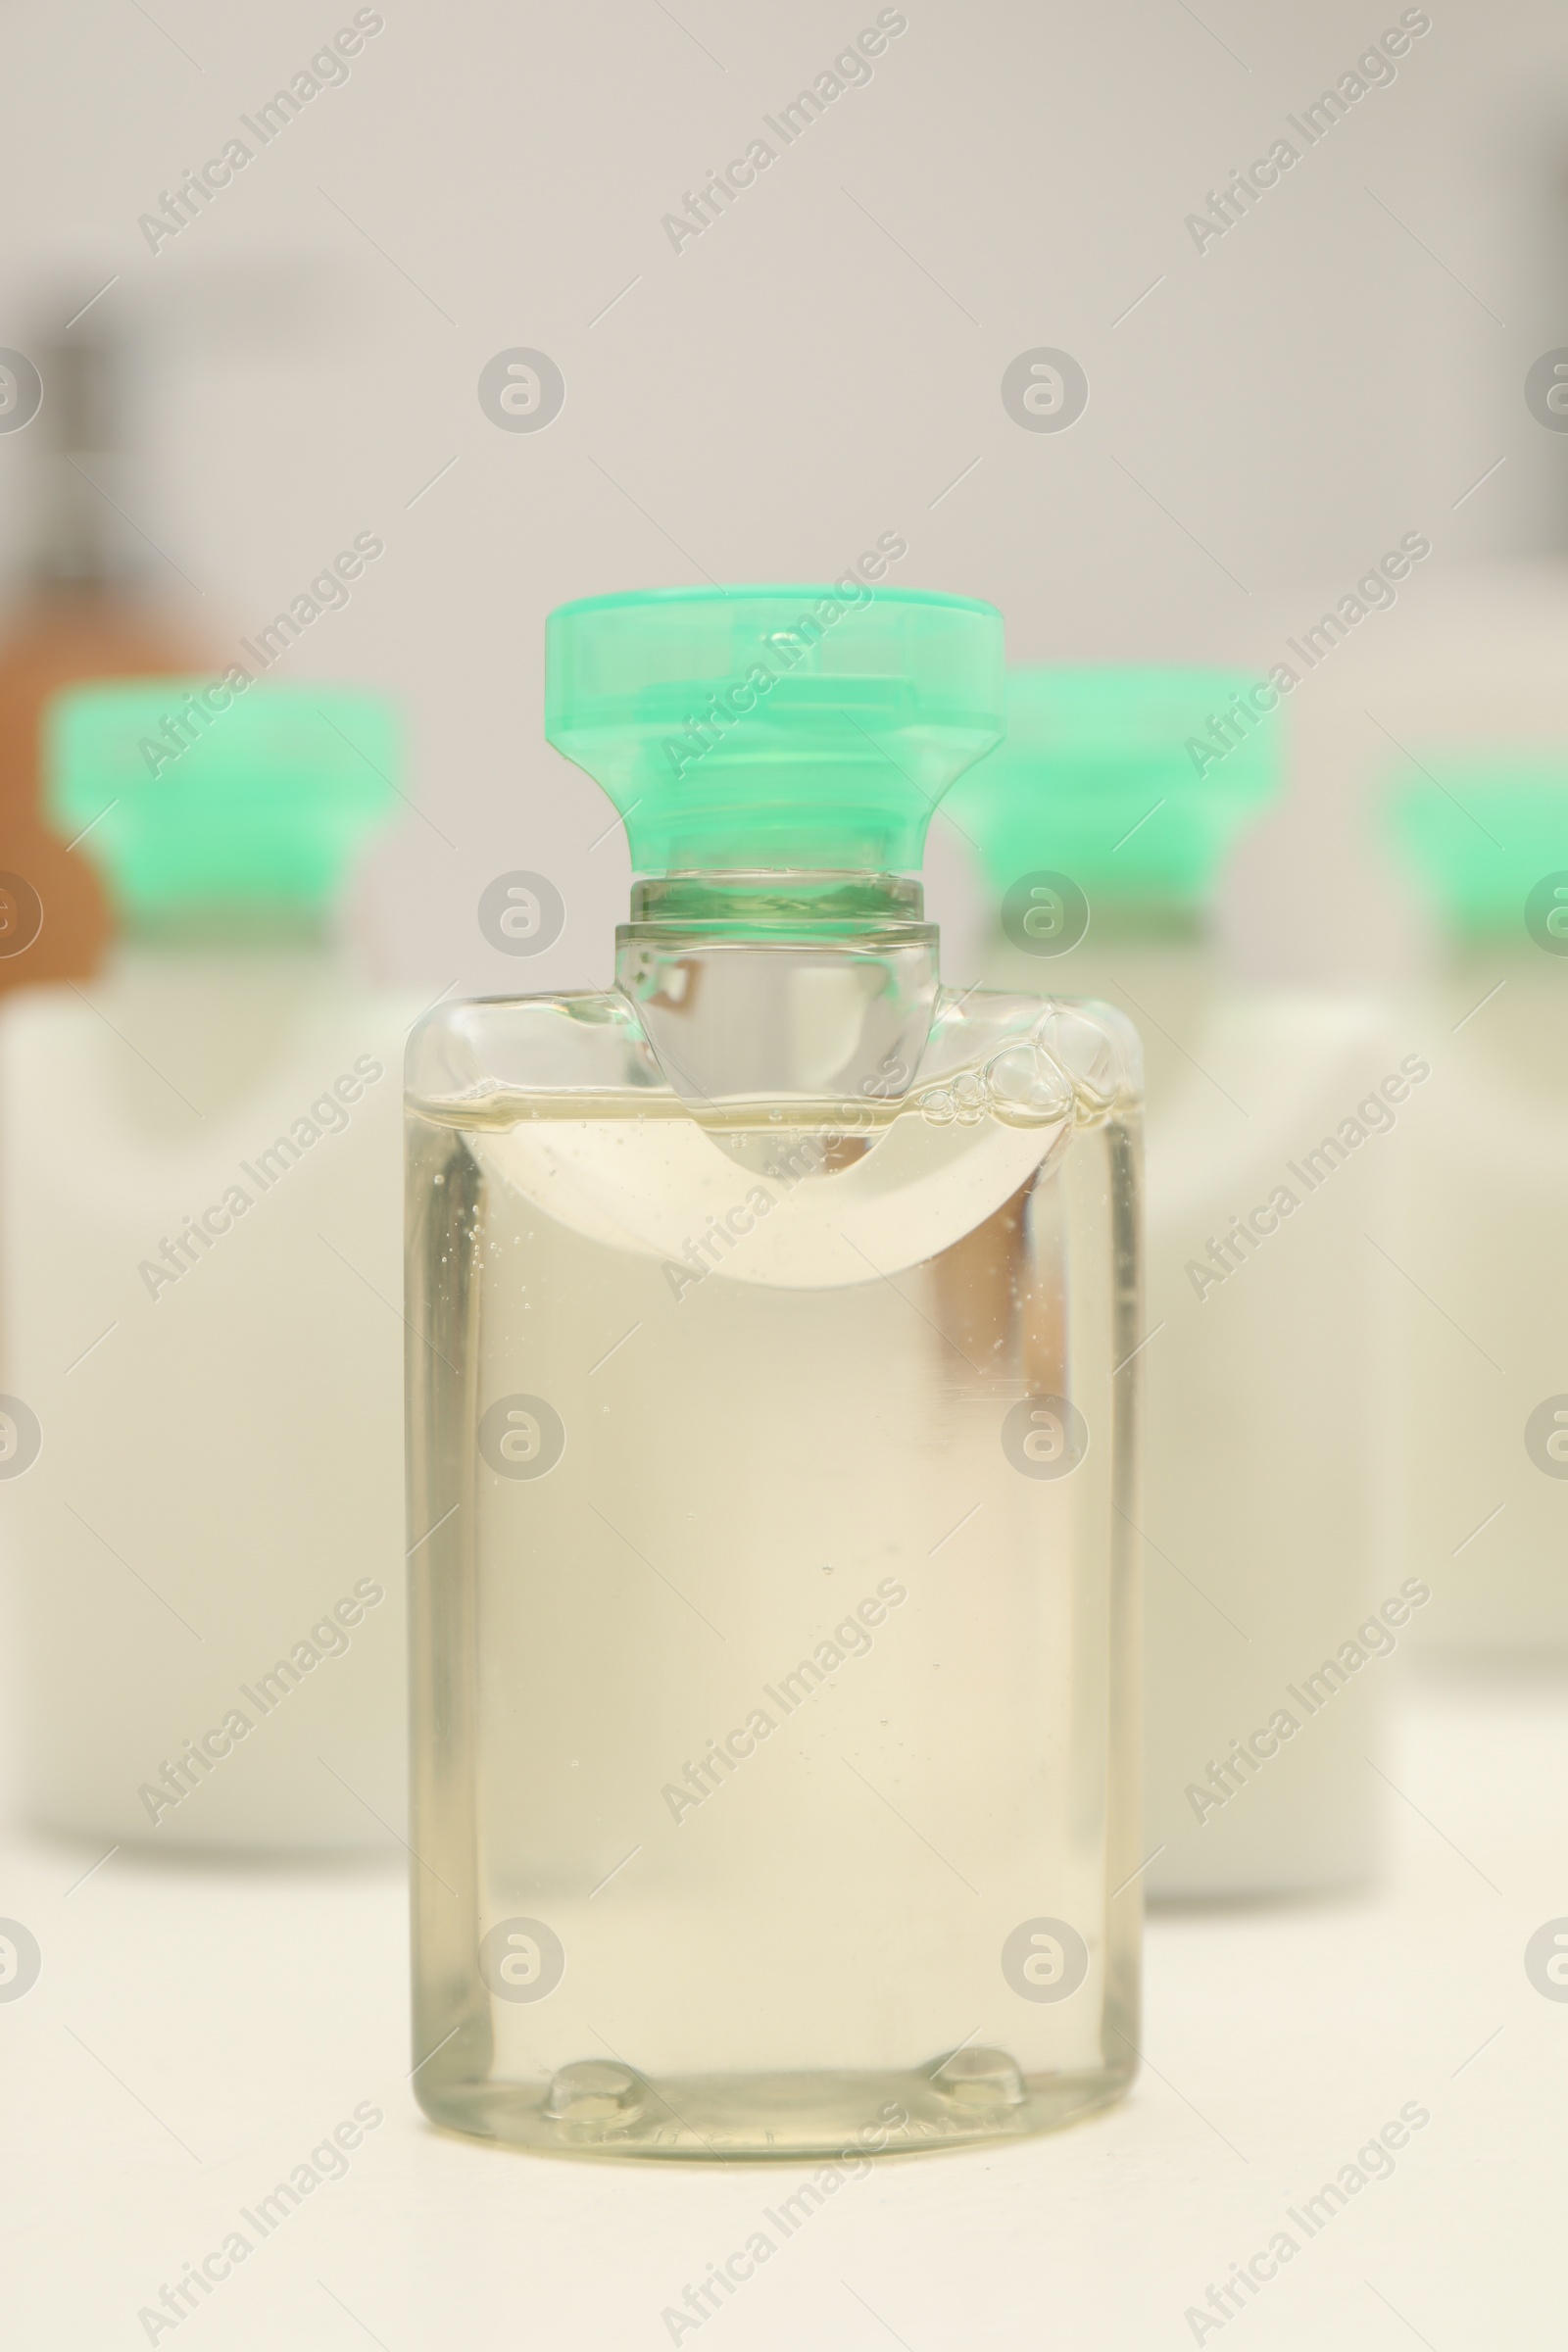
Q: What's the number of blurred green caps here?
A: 3